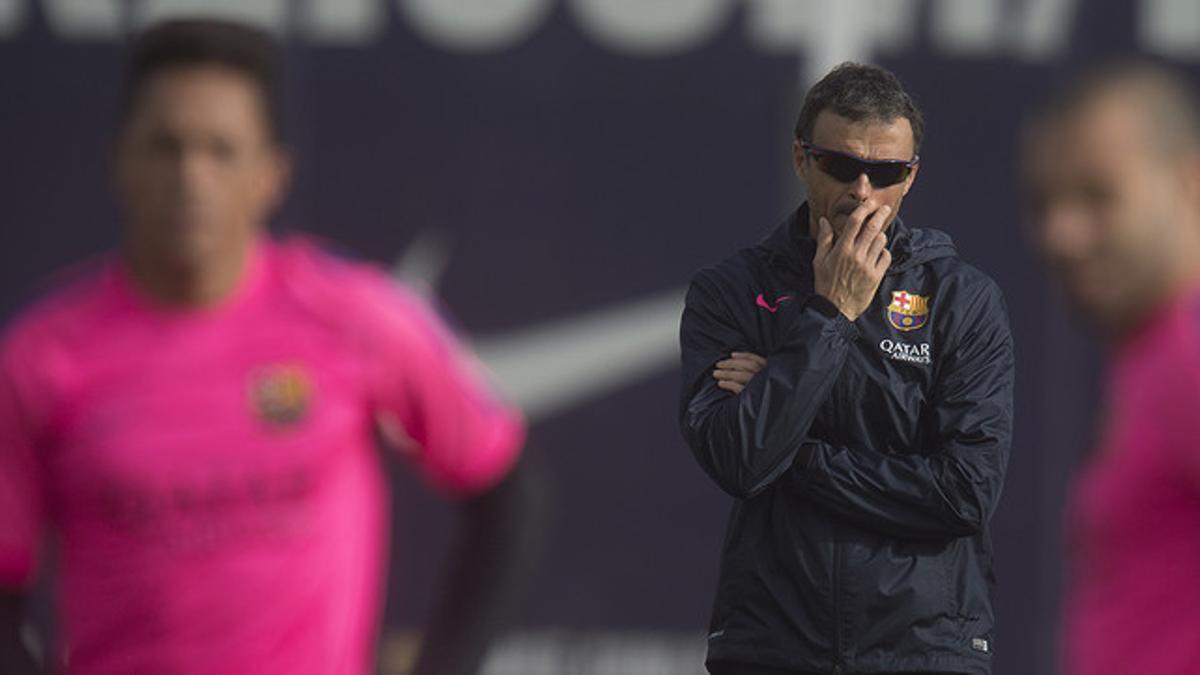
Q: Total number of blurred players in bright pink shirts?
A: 2